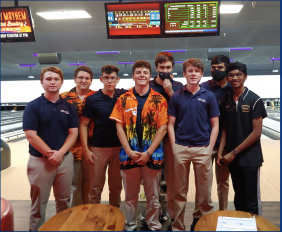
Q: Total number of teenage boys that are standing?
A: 8